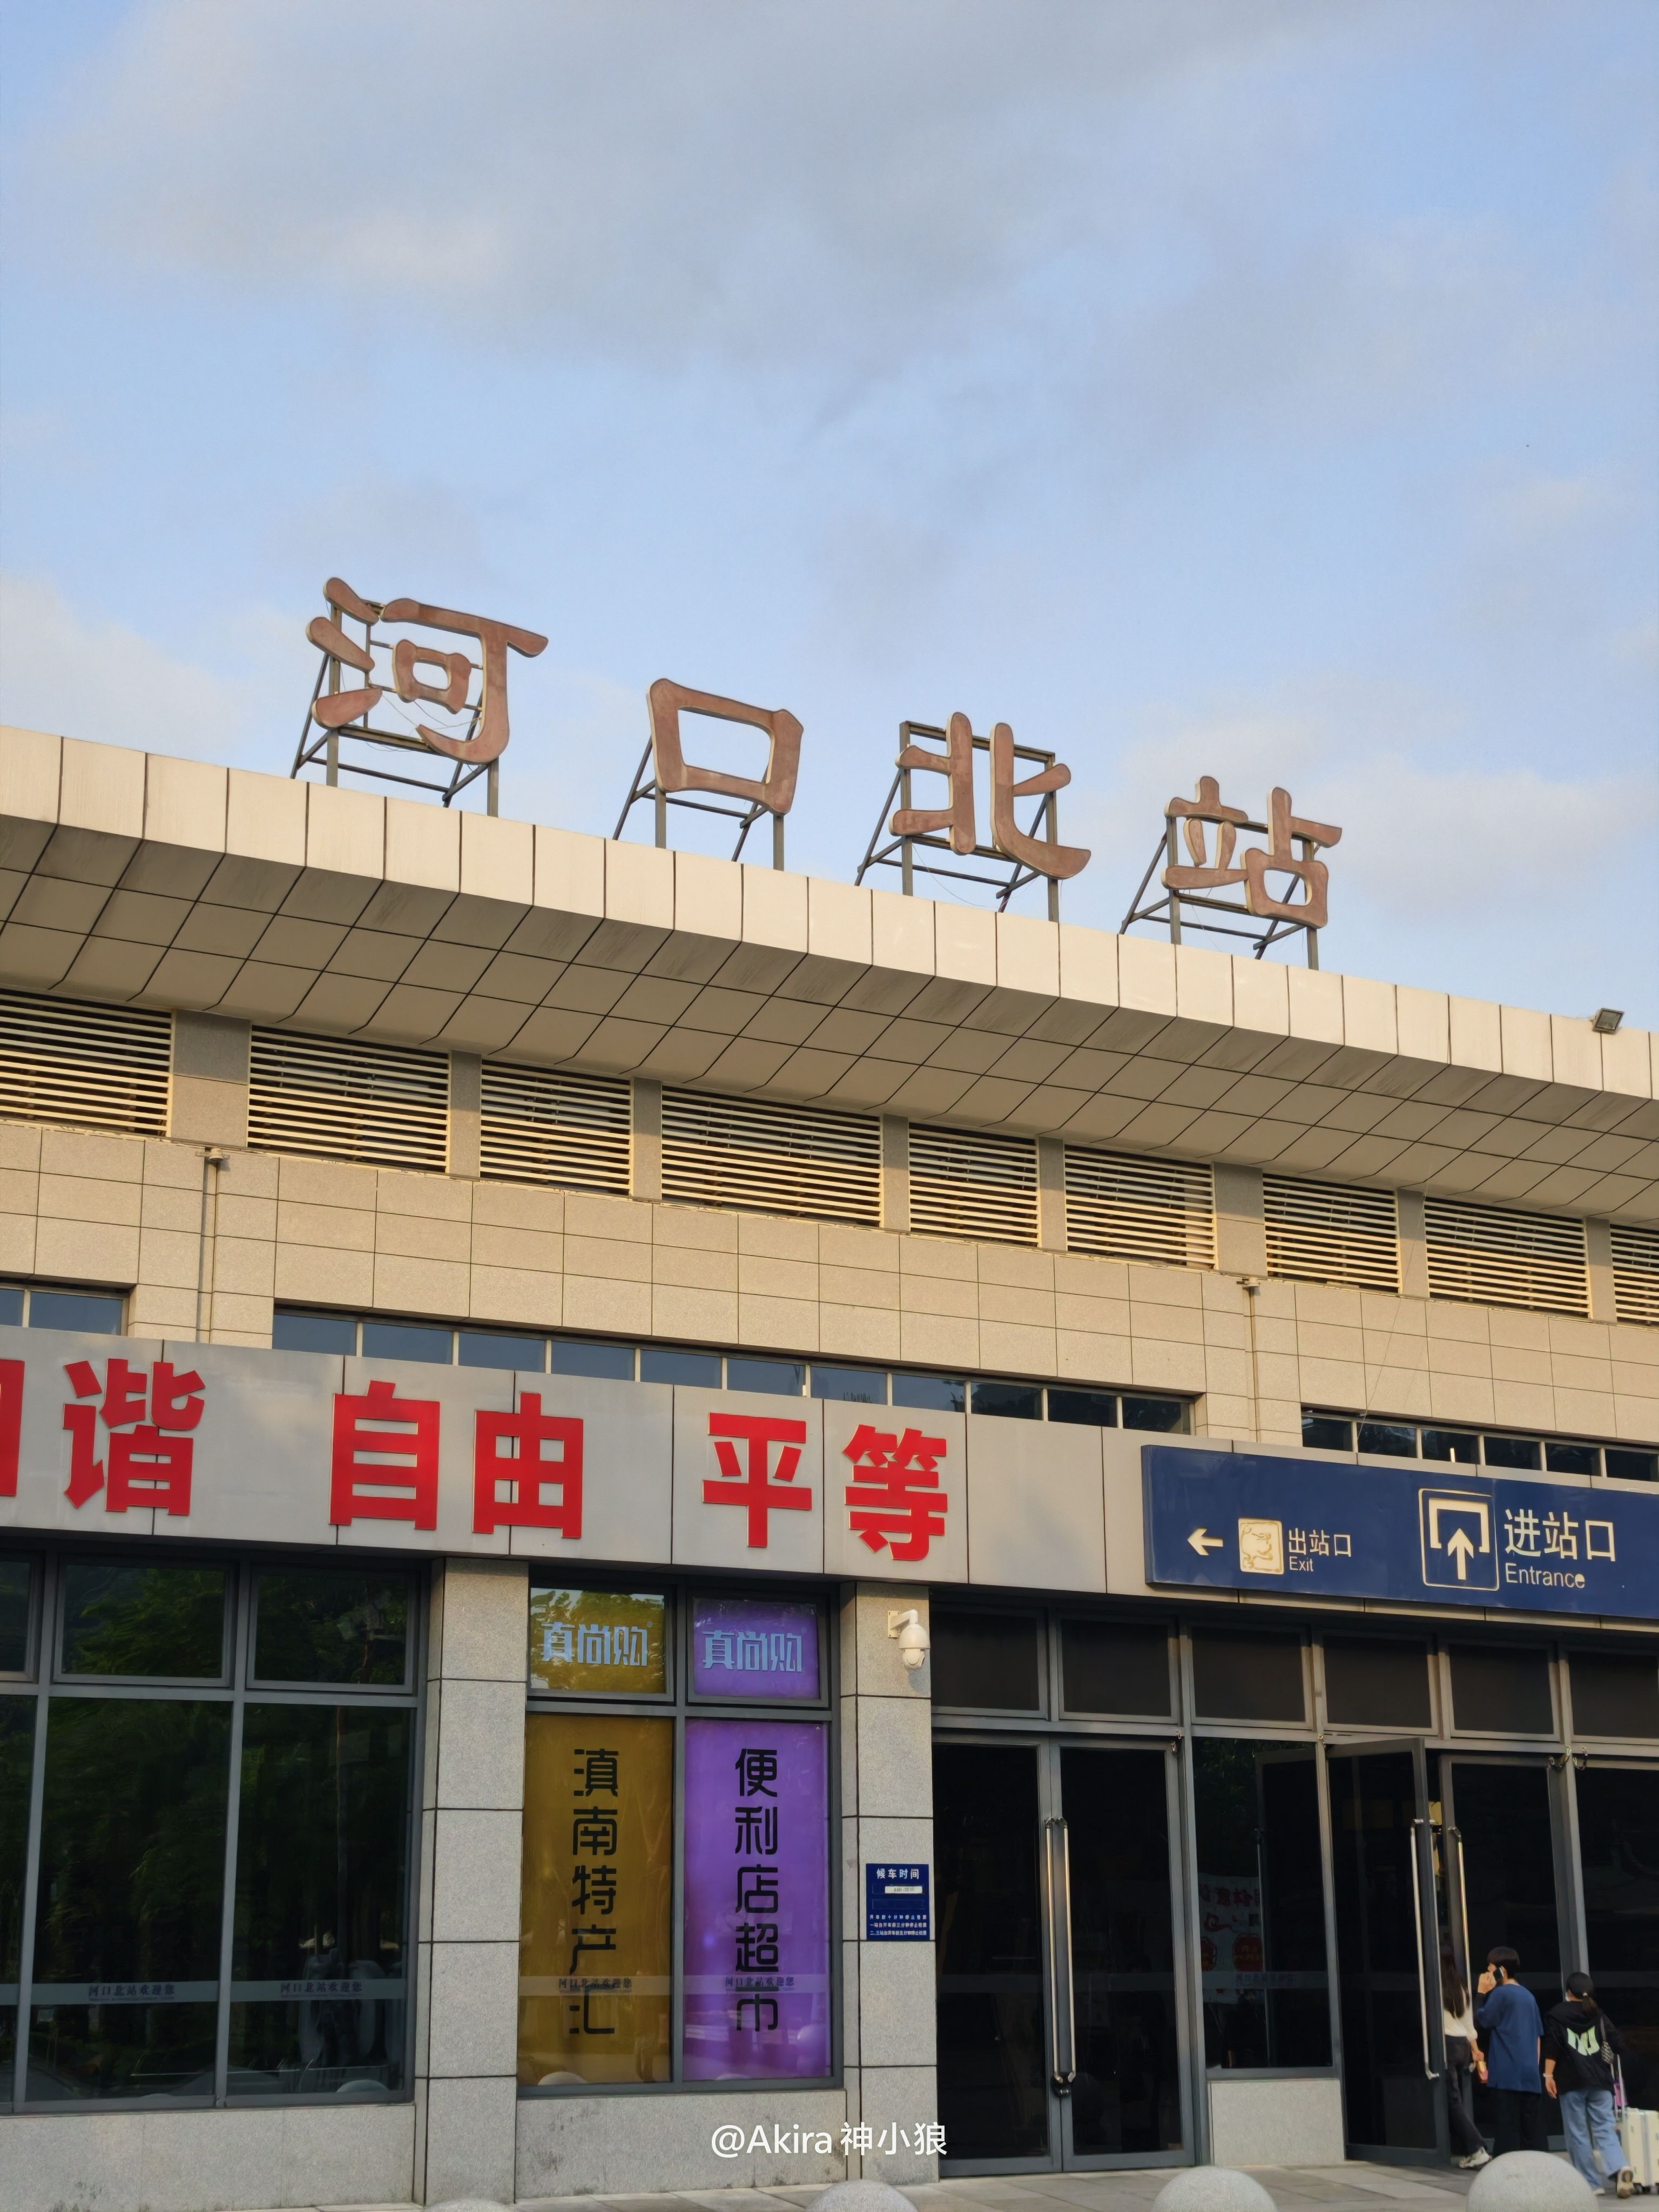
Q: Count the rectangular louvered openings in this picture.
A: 9